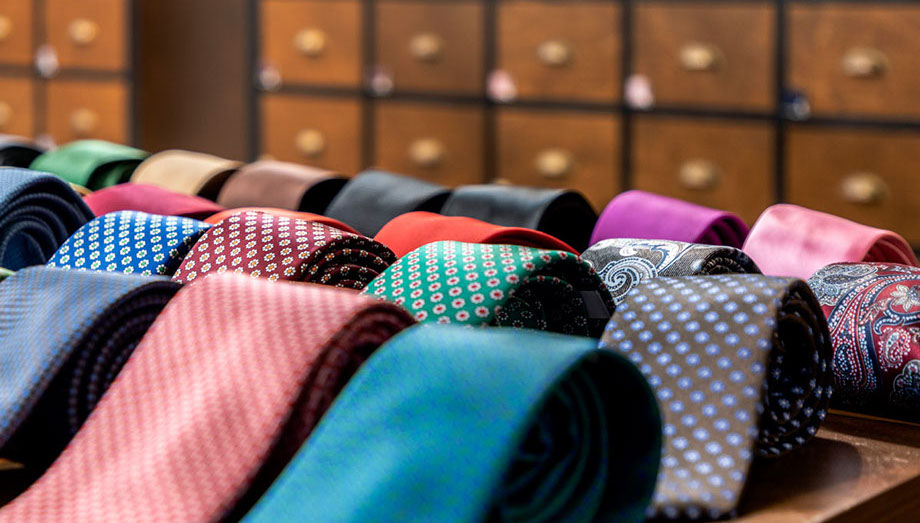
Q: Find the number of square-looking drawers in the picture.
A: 14